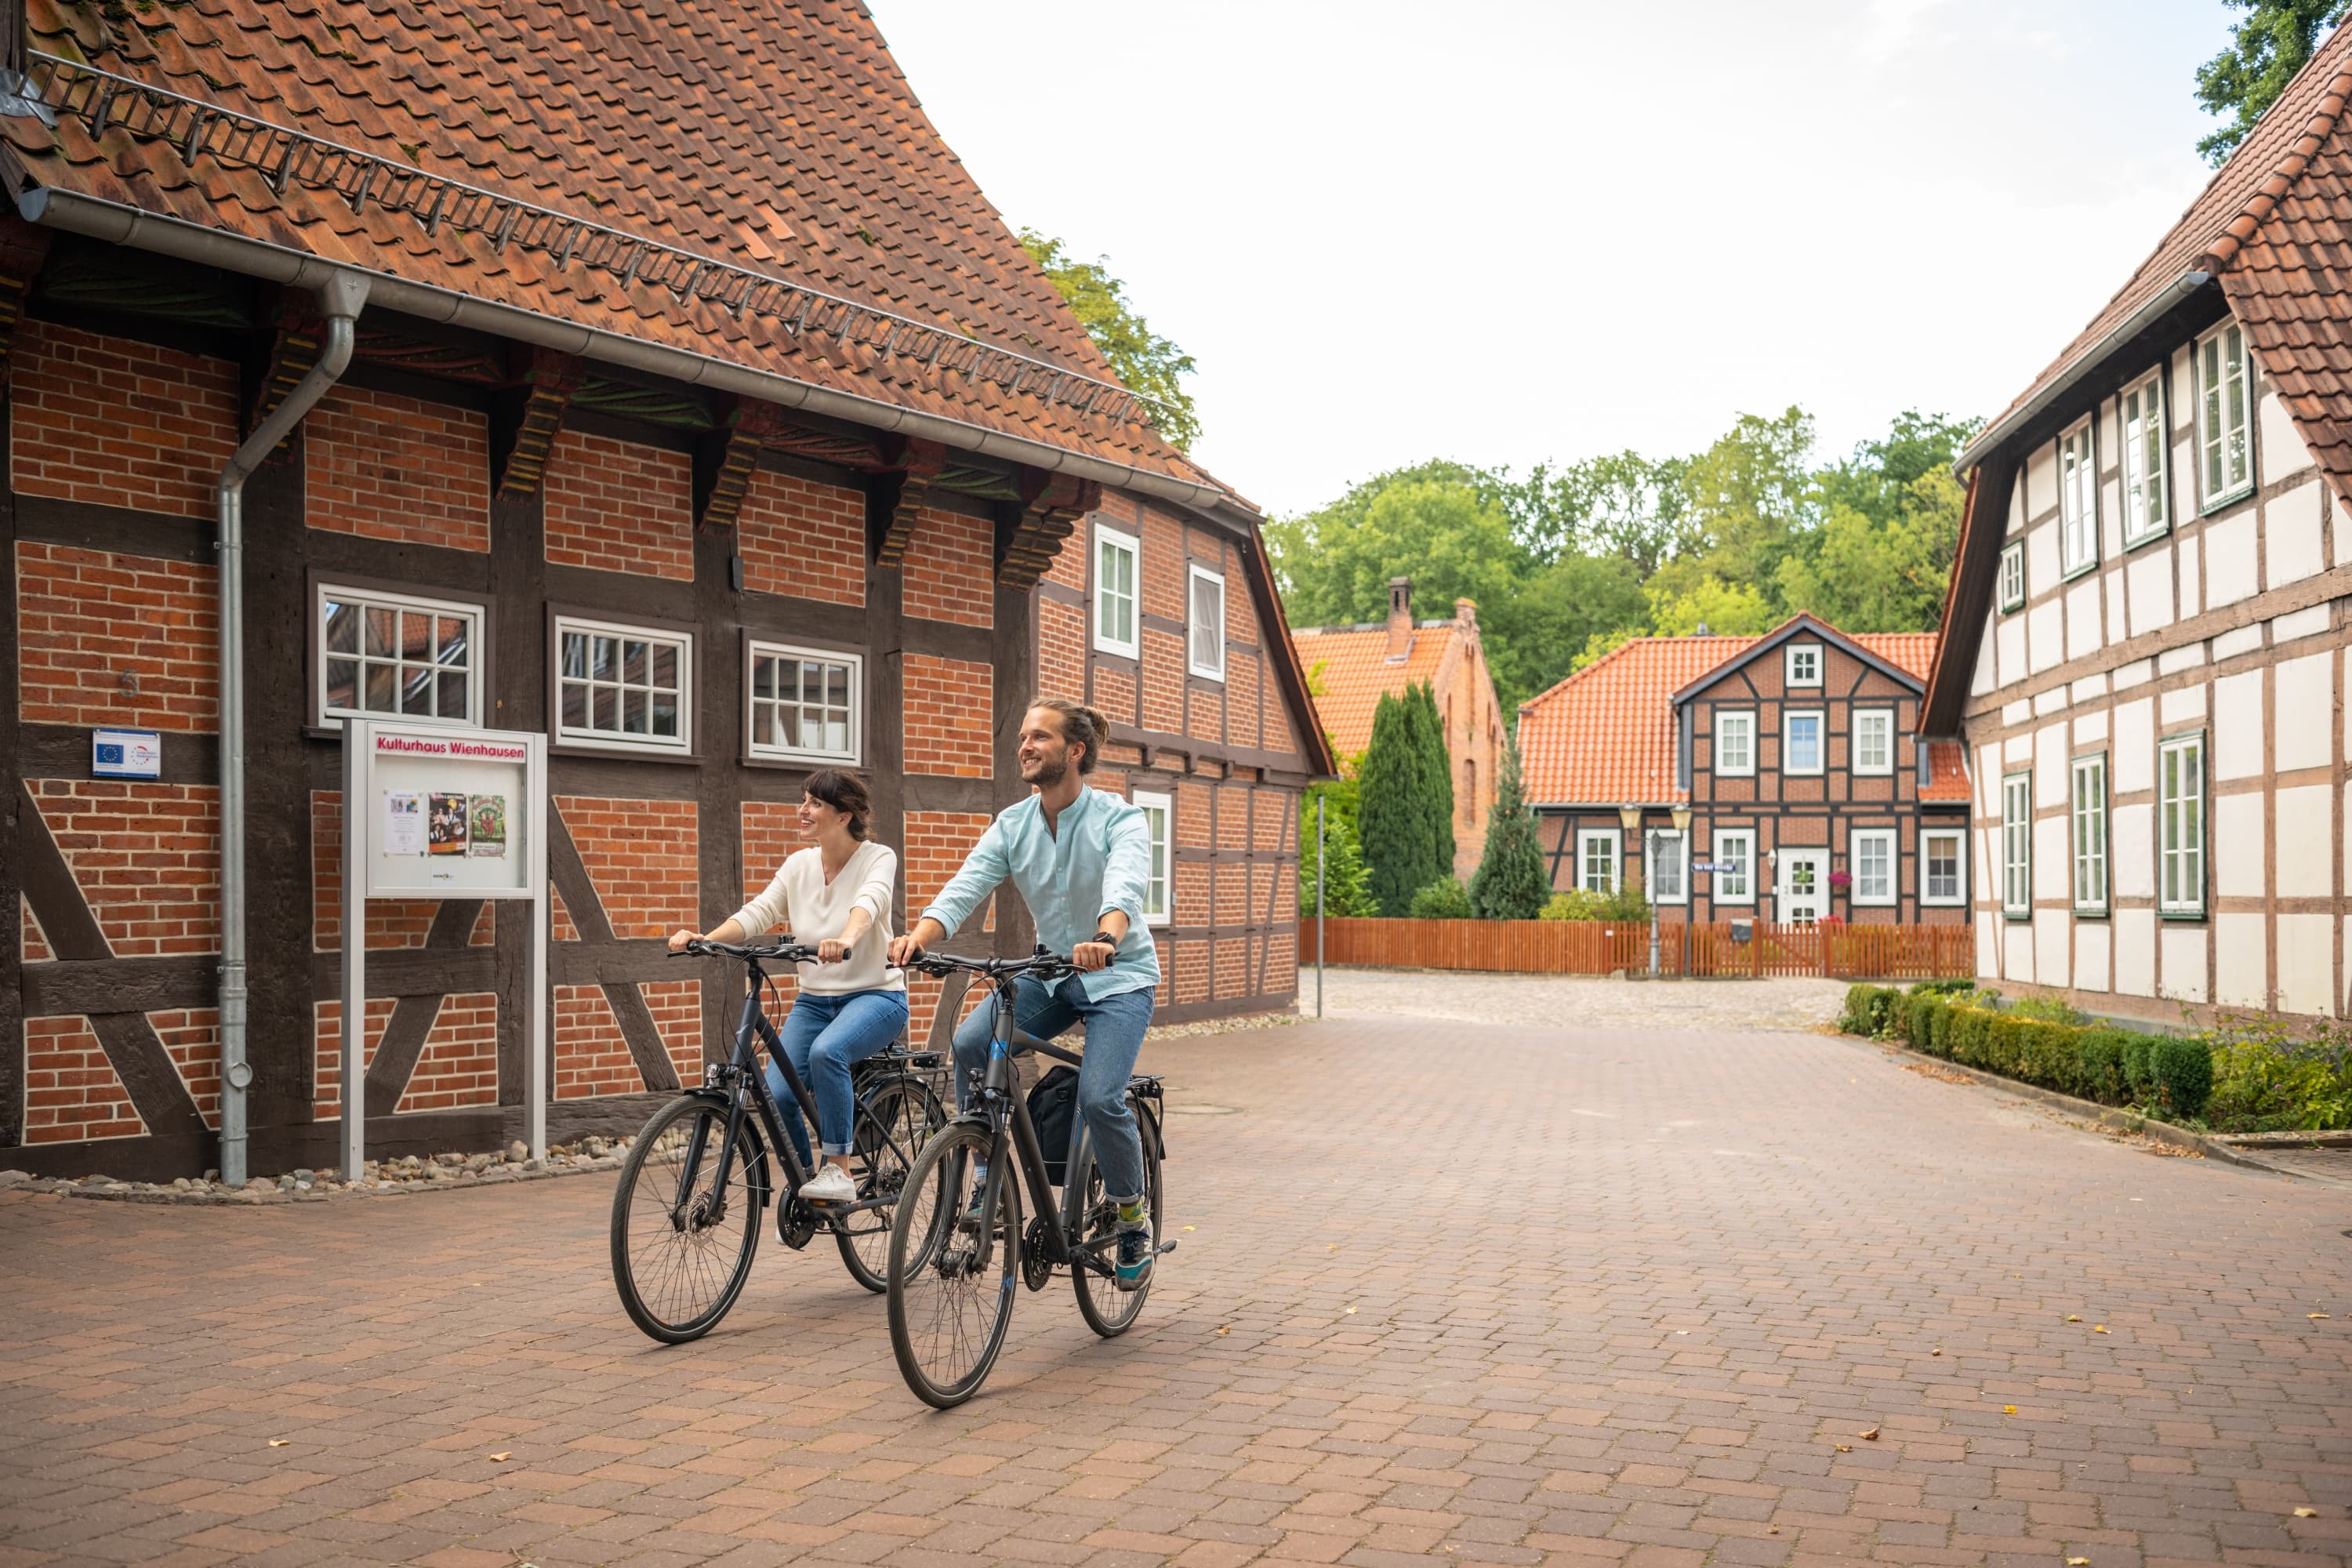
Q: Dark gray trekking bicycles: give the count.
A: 2